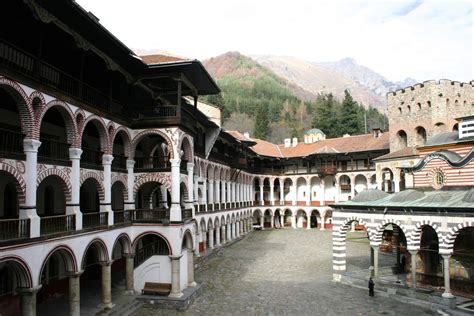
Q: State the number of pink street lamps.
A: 0